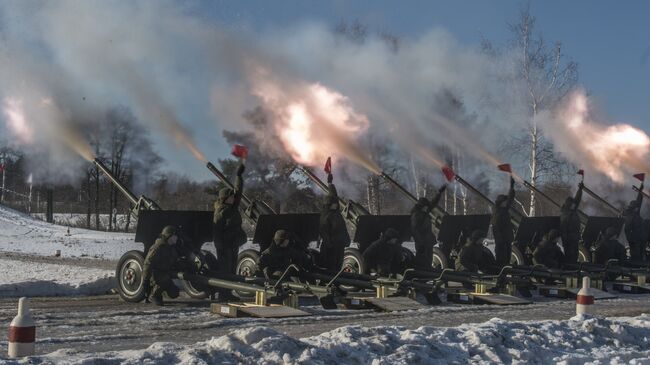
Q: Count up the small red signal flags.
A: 6